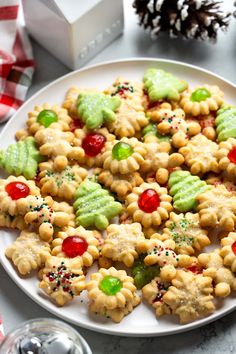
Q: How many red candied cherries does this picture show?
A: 6